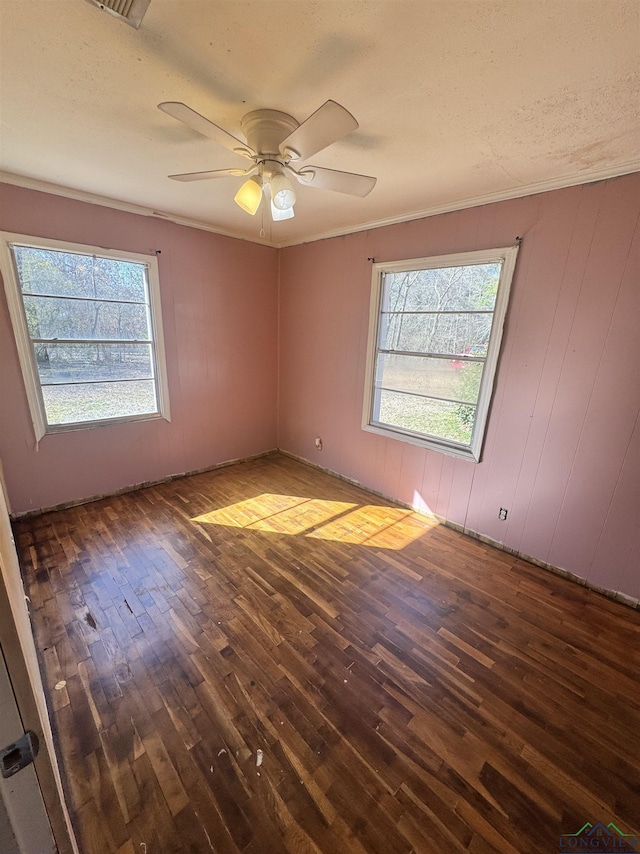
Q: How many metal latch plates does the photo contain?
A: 1